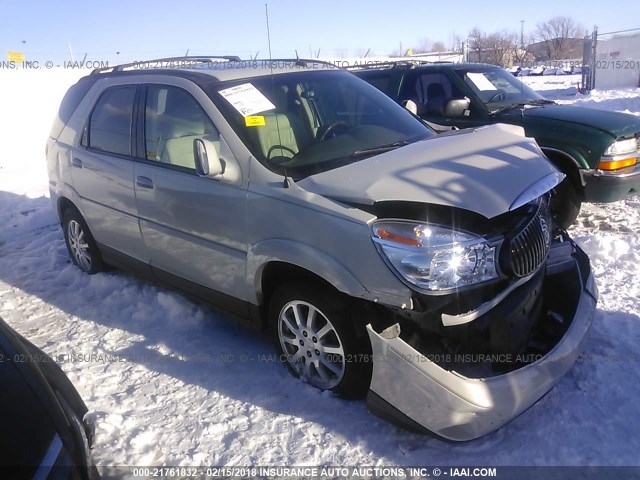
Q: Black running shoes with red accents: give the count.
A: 0